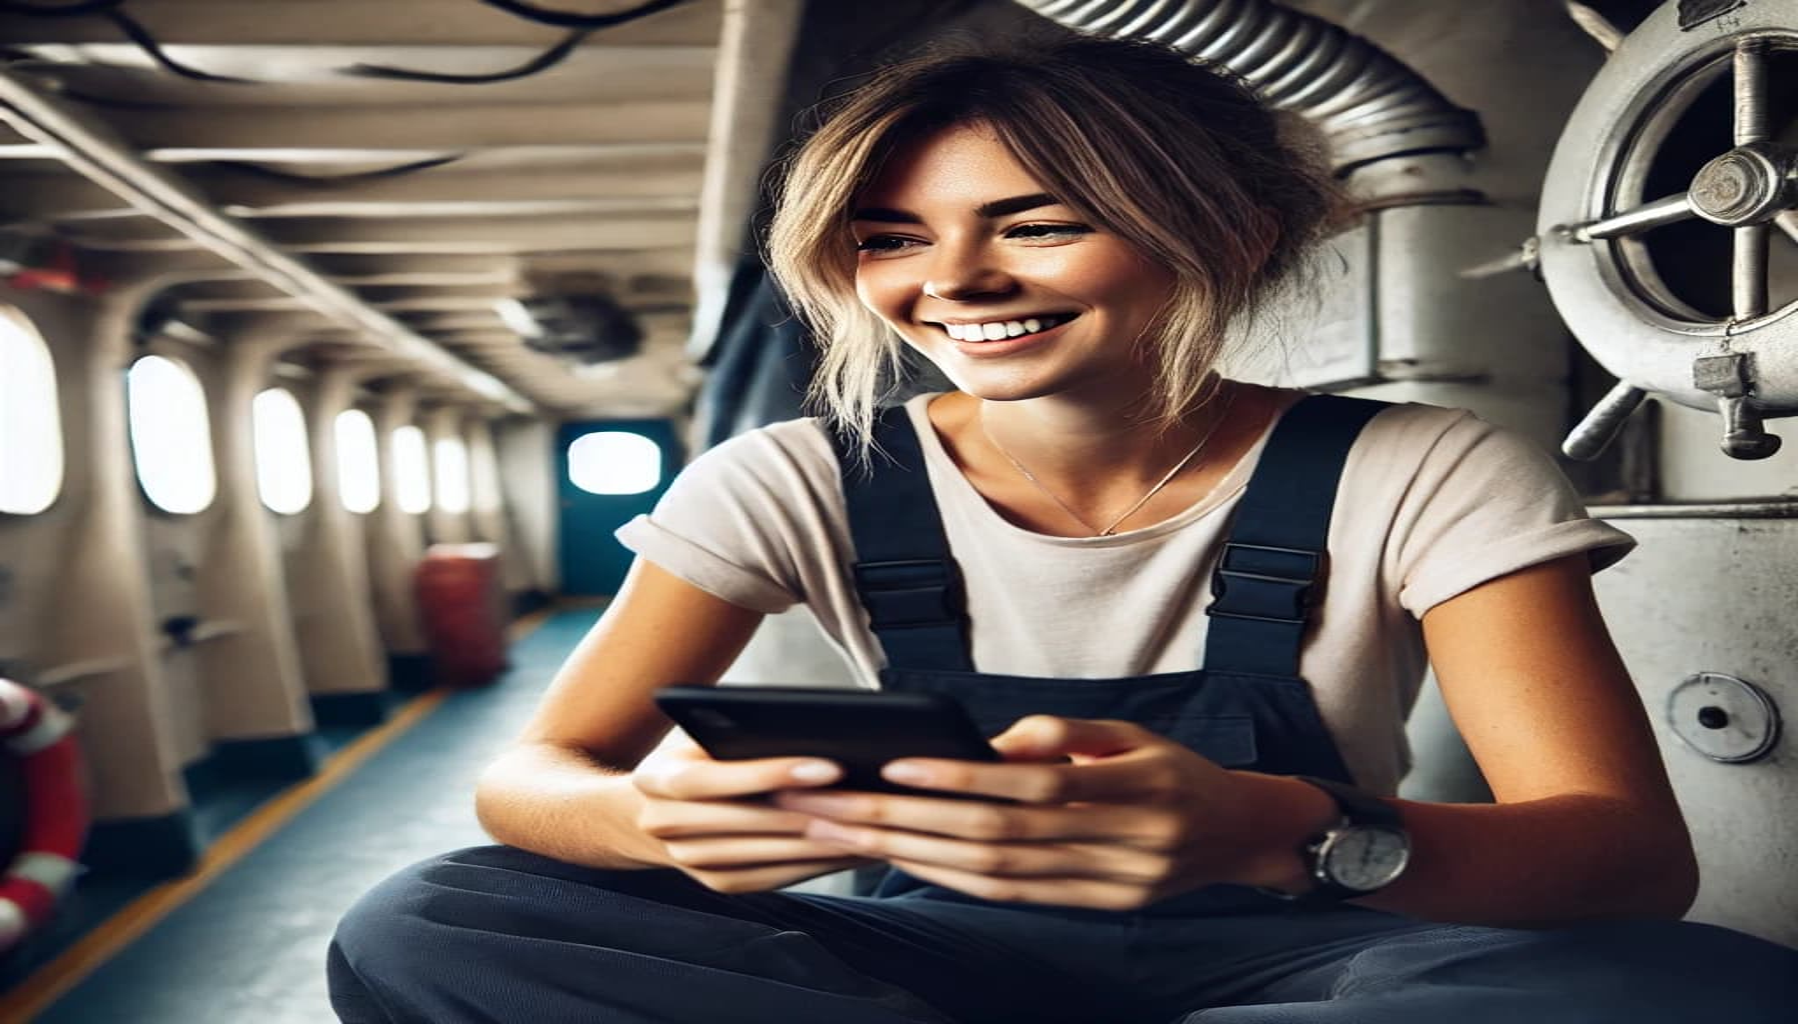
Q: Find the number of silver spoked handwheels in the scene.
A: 1